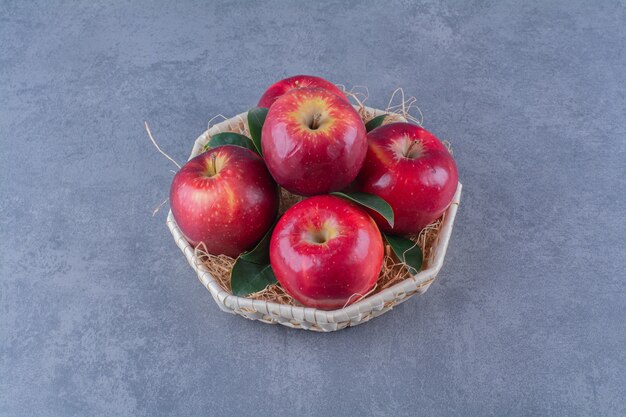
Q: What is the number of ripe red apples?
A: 5